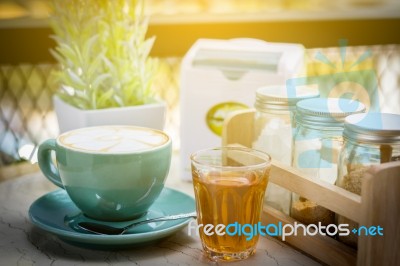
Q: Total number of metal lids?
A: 3